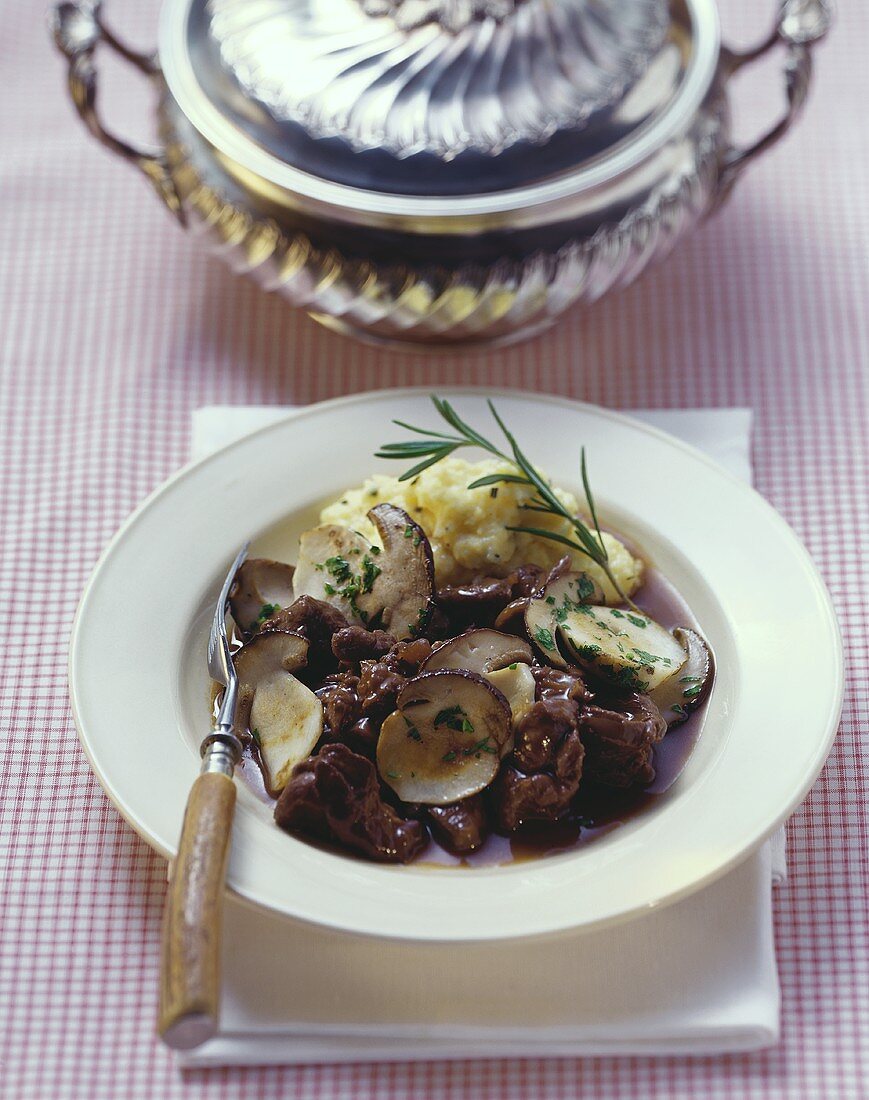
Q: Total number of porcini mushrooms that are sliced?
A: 7